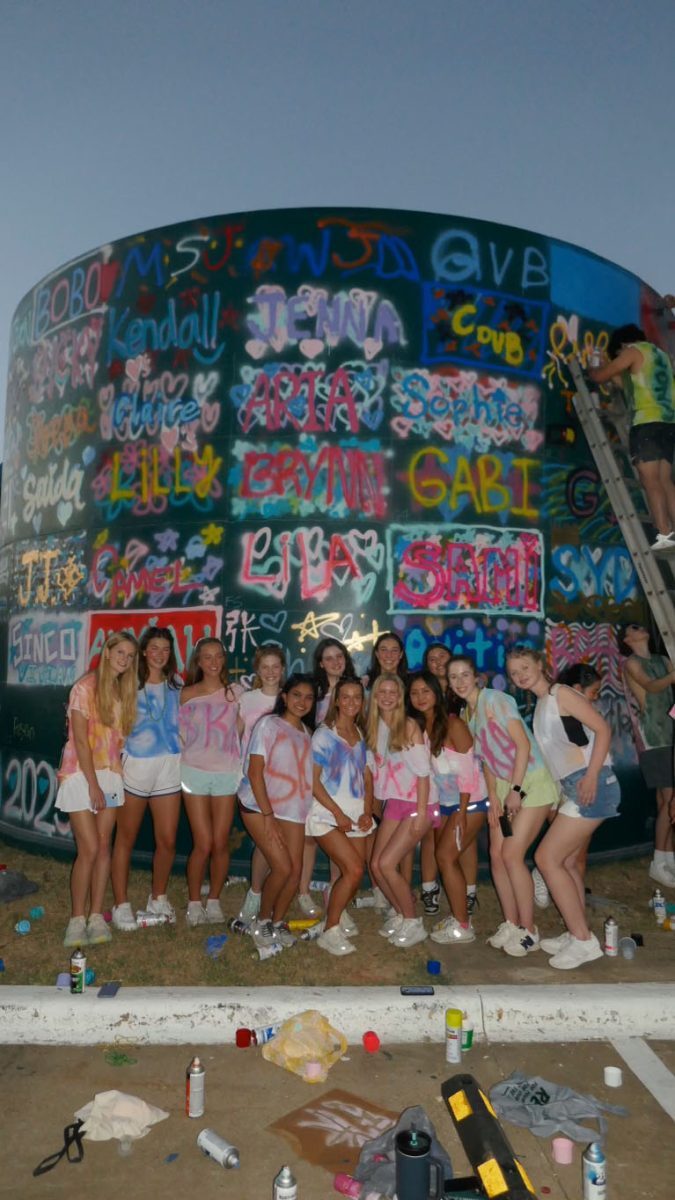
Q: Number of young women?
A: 13